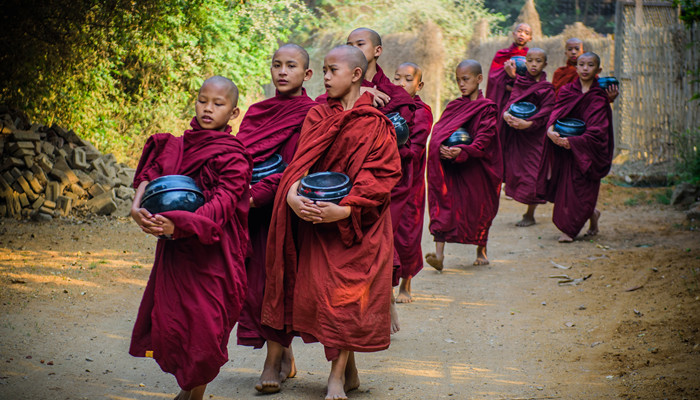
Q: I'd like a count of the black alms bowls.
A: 9